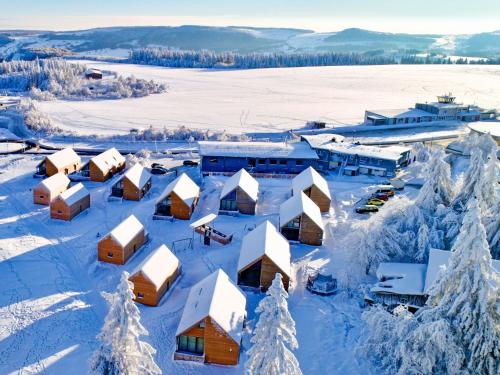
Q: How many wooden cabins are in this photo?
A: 13